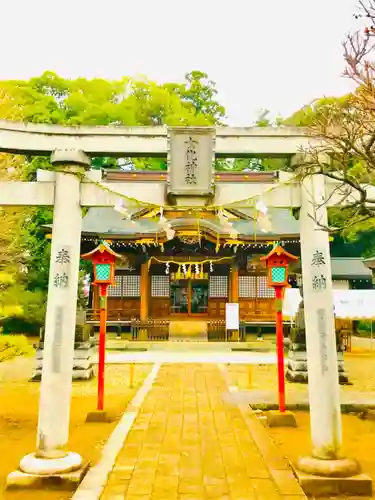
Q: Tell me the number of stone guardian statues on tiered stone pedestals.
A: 2